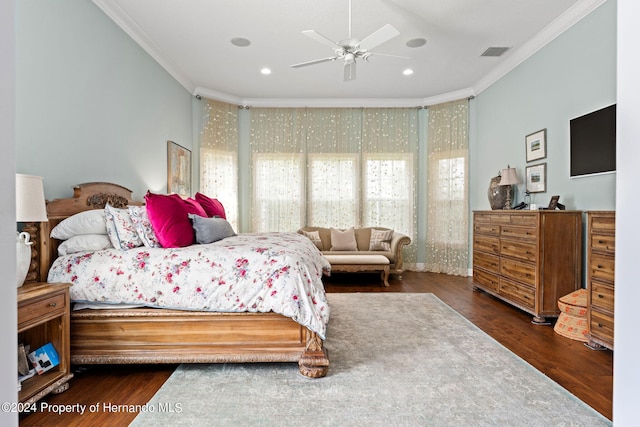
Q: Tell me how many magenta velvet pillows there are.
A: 3